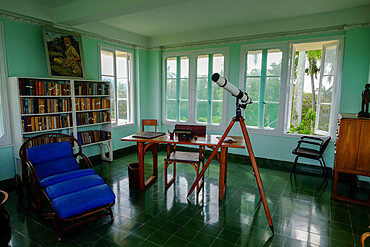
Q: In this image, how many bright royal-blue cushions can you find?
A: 5